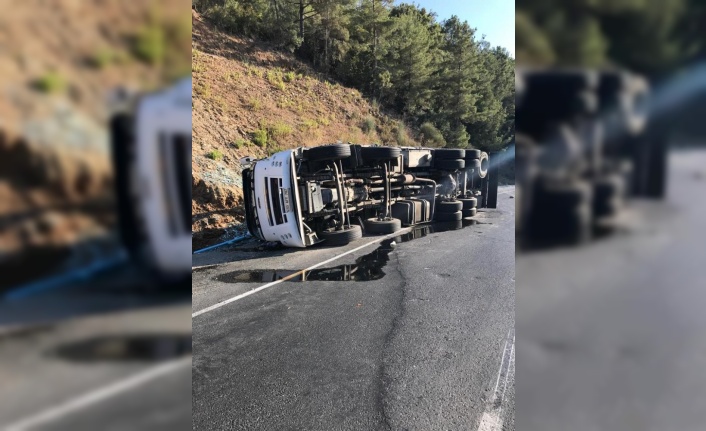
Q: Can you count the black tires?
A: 12